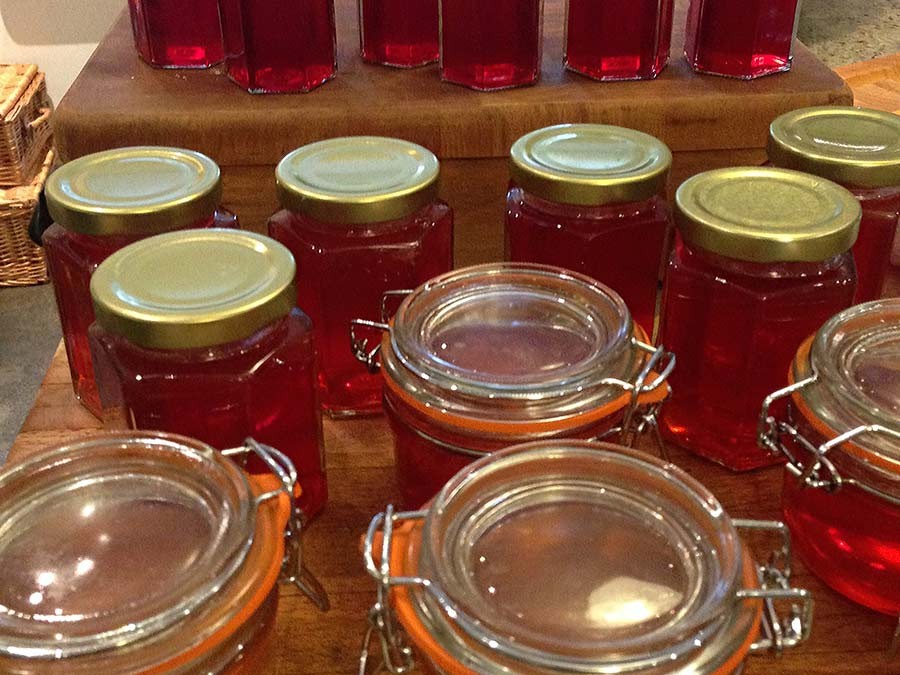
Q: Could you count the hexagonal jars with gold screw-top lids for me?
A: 6